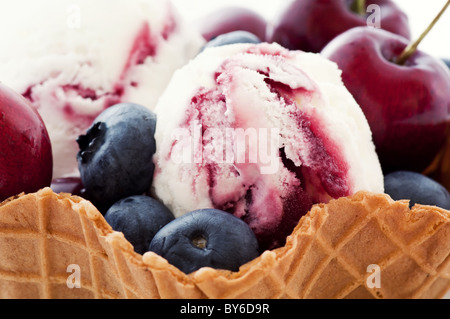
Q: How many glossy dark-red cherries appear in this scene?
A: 4